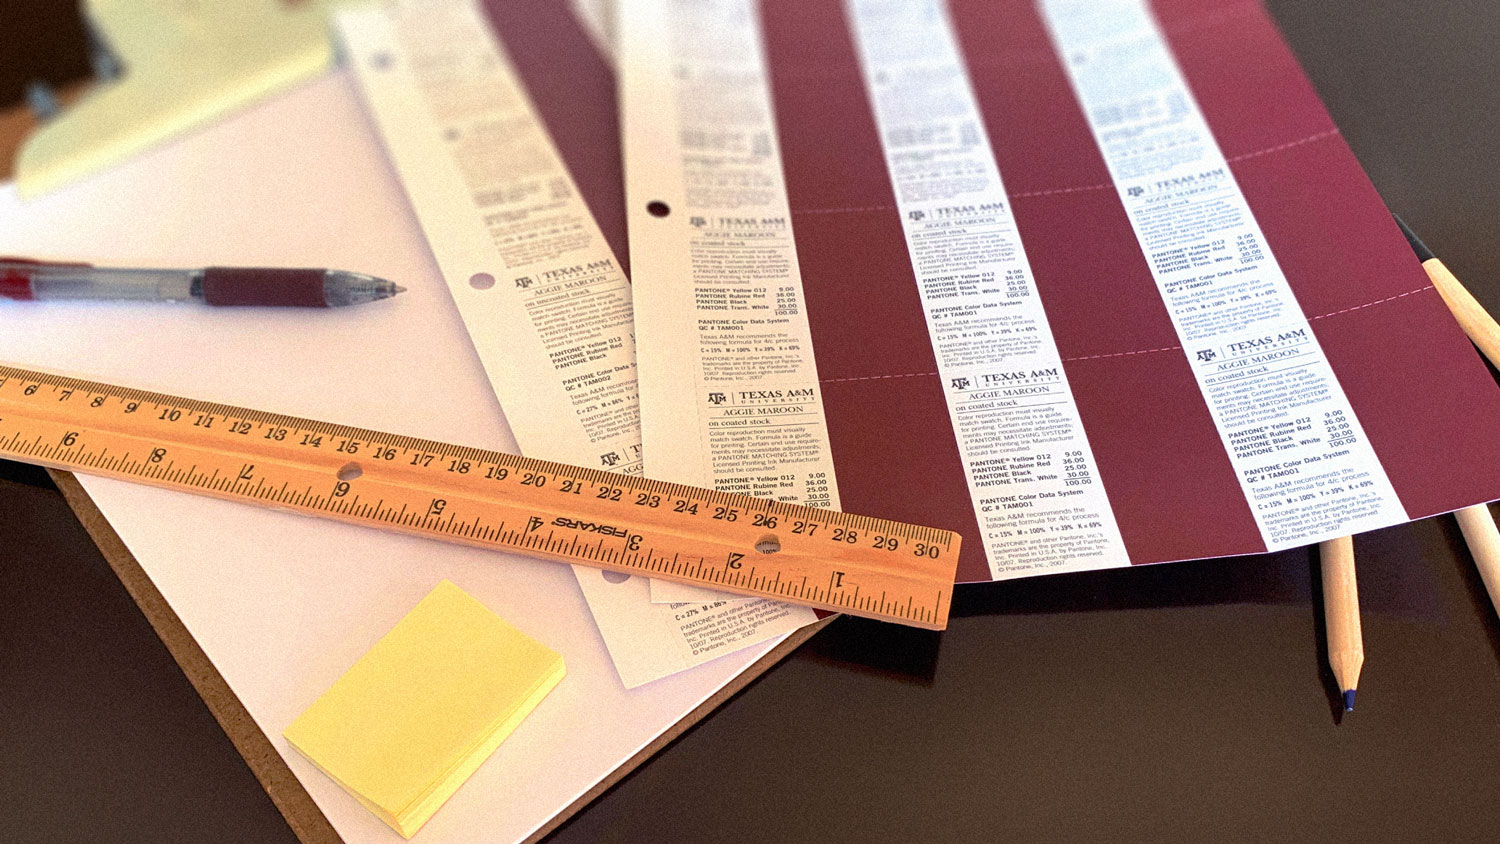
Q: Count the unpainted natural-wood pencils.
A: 3